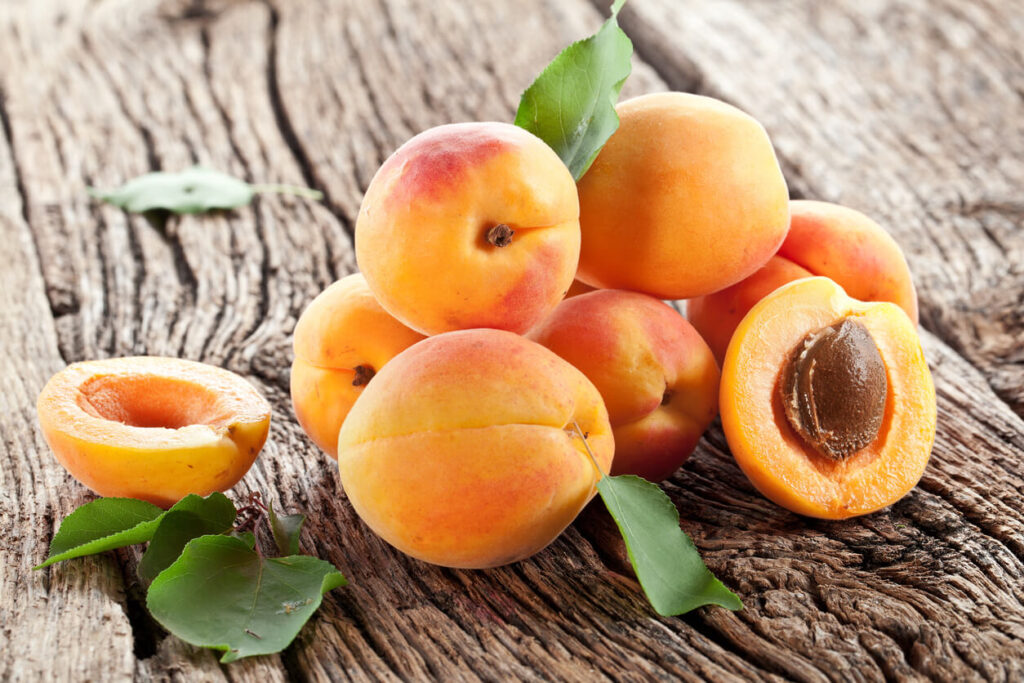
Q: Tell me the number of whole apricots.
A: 6